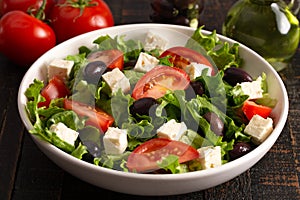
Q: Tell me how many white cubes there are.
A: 11